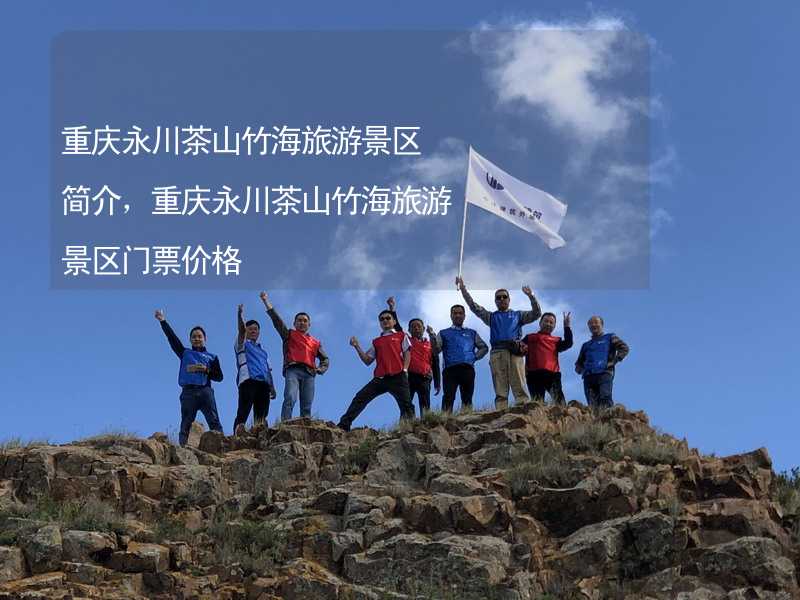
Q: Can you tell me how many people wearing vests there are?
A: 9